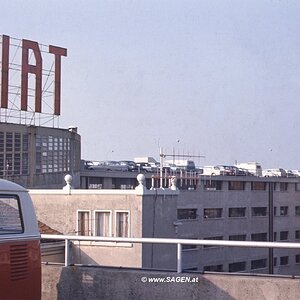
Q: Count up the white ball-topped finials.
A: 3